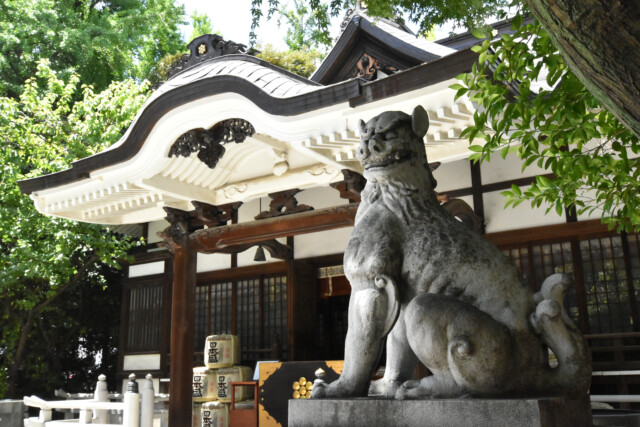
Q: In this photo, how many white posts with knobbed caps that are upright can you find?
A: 3